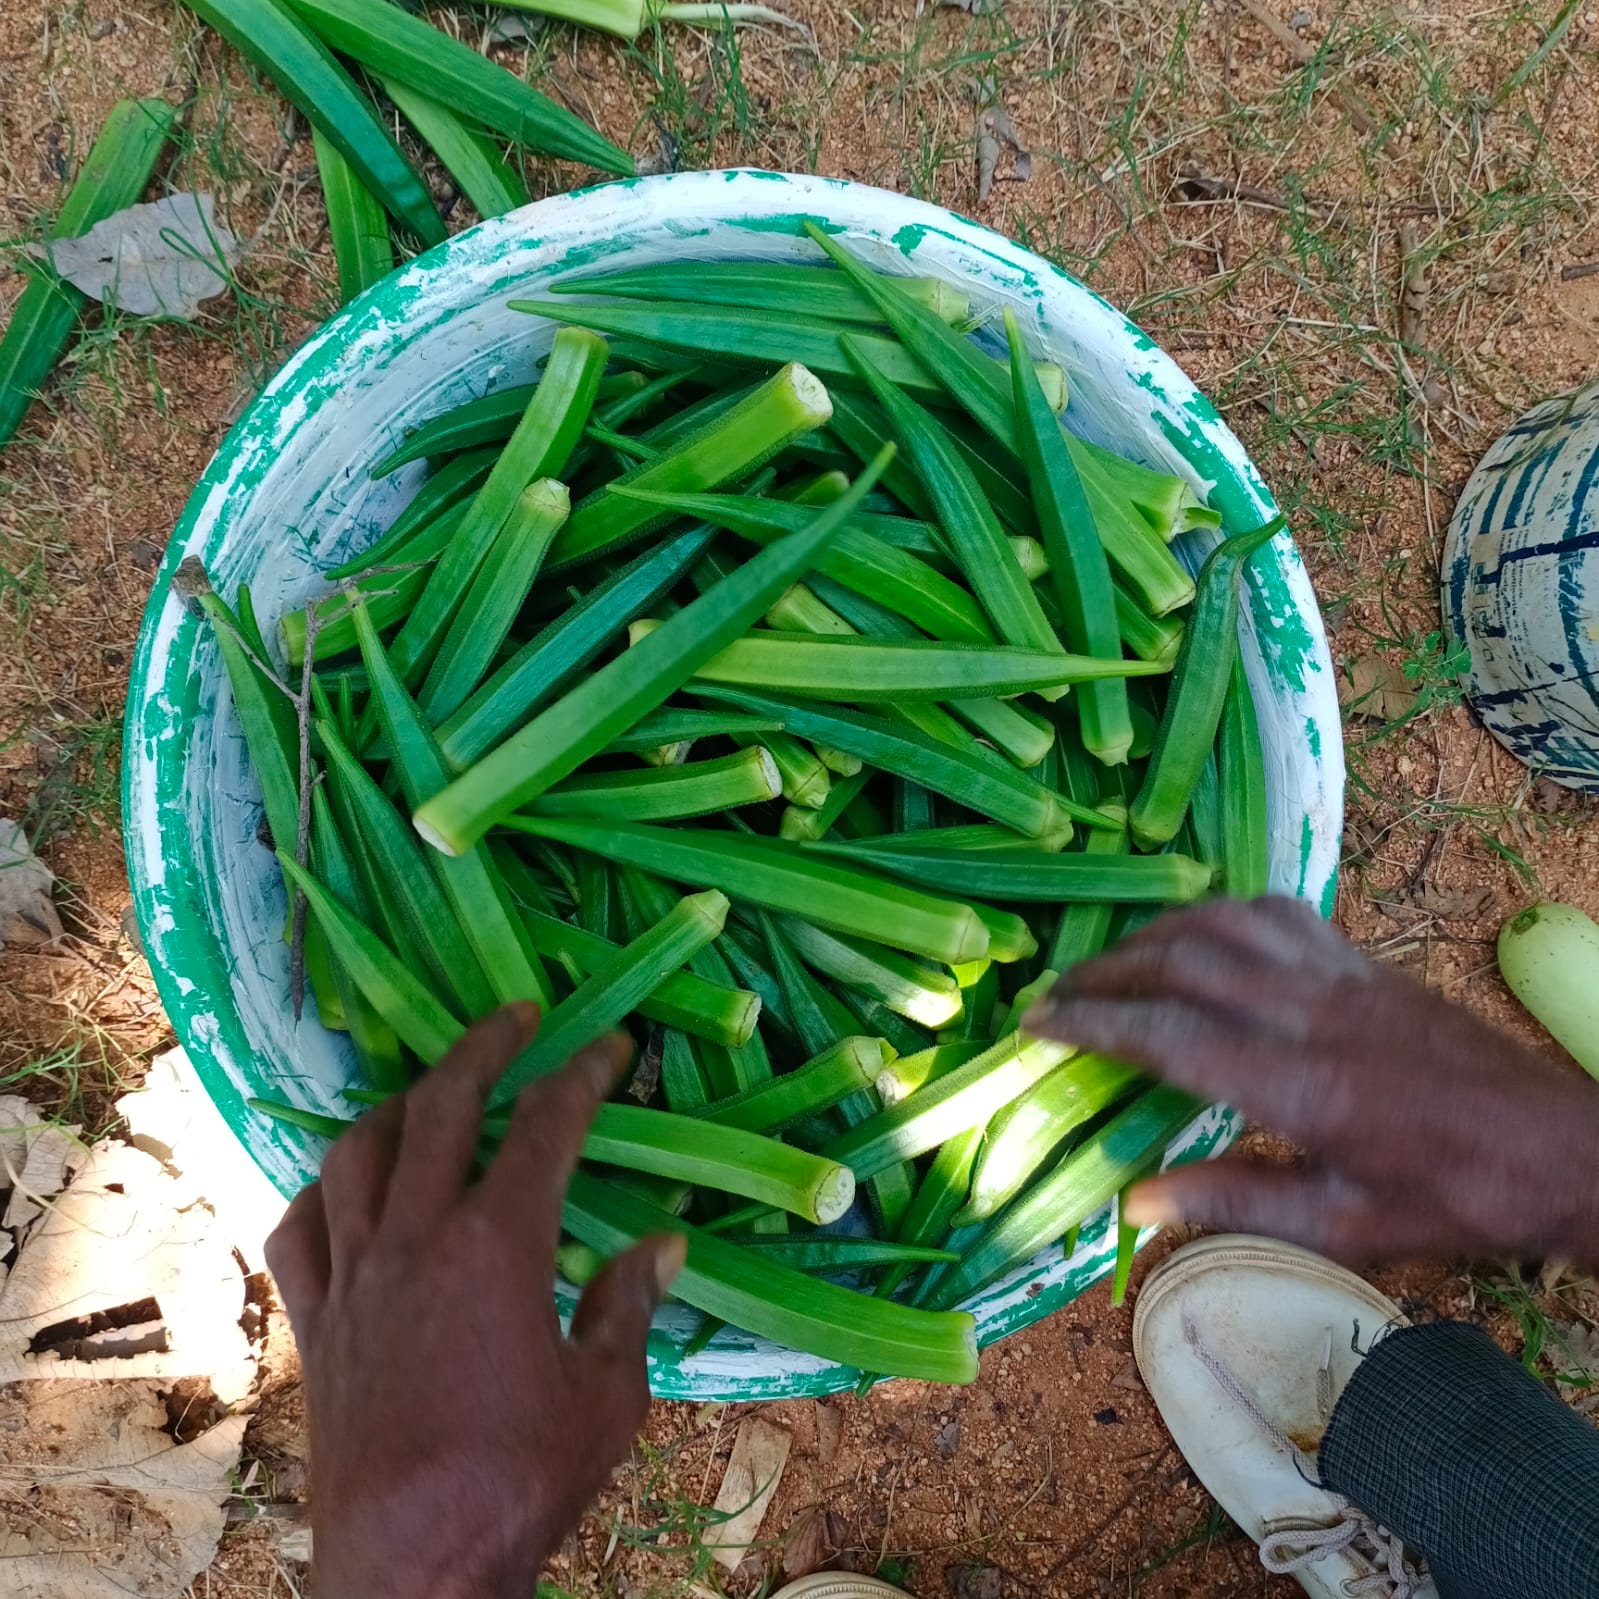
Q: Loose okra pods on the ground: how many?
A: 6